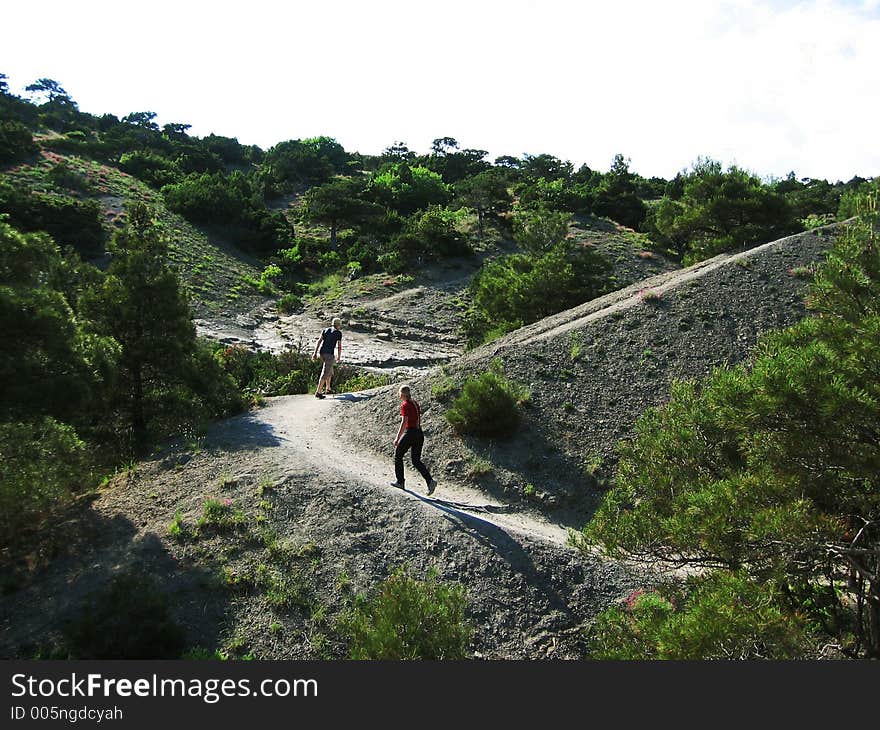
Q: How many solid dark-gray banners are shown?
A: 1